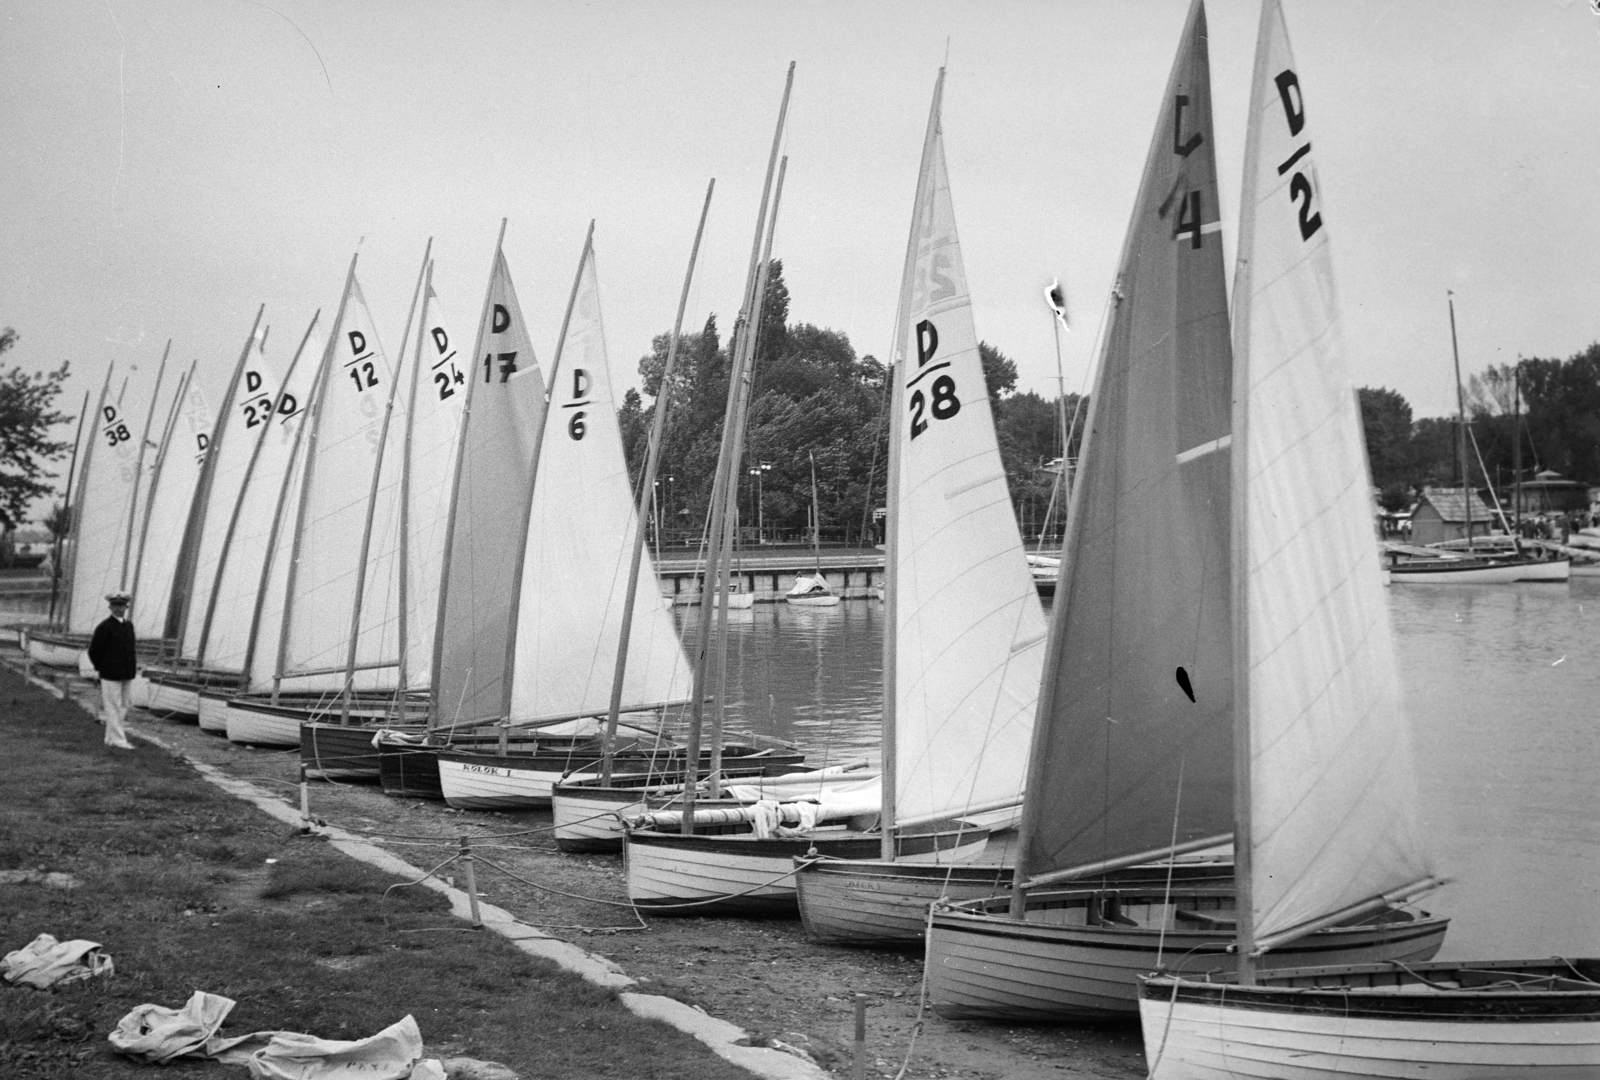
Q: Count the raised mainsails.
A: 11